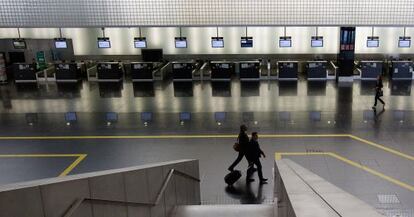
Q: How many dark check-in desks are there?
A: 11